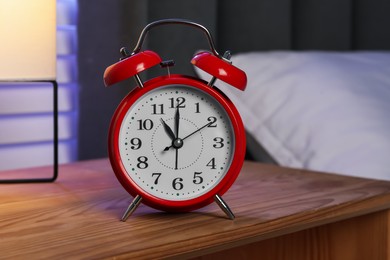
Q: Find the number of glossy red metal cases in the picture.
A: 1